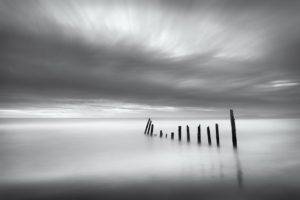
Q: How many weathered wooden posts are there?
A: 12